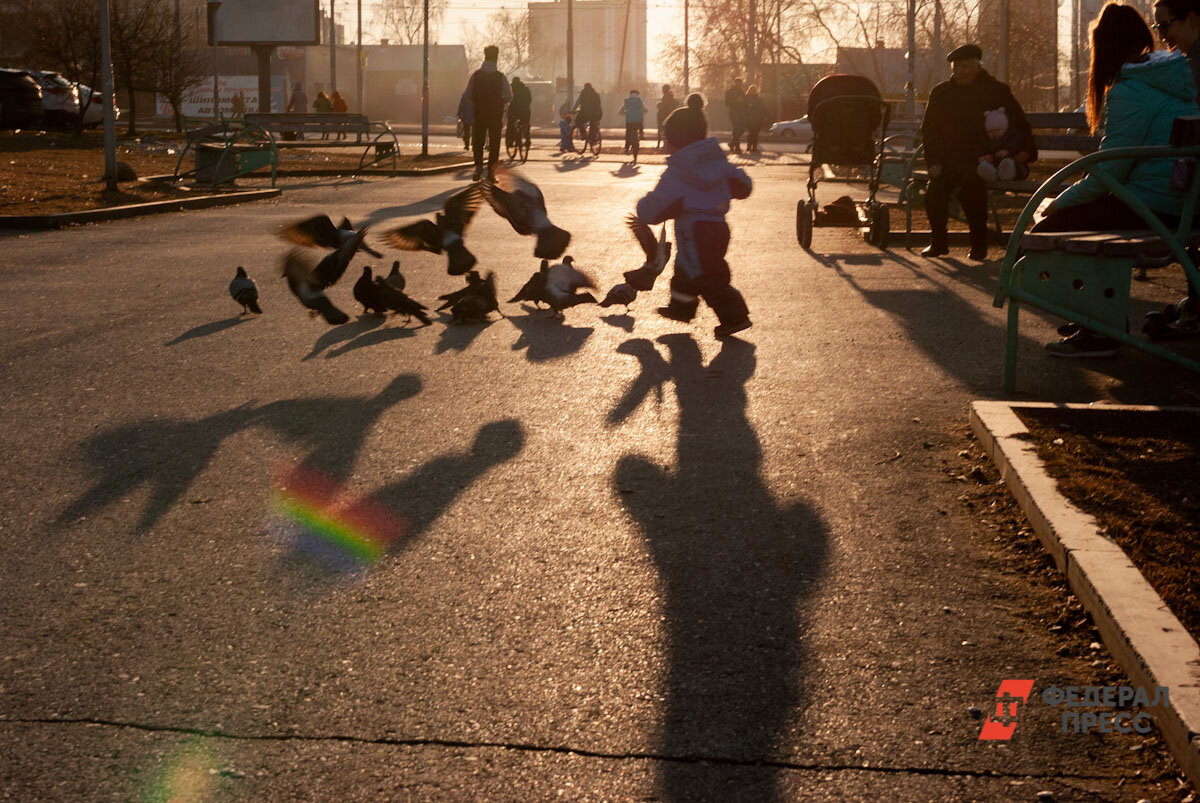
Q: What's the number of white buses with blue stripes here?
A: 0